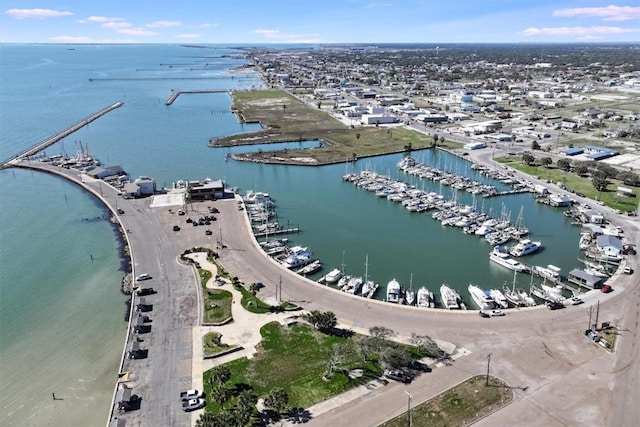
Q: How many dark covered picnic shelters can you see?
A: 5